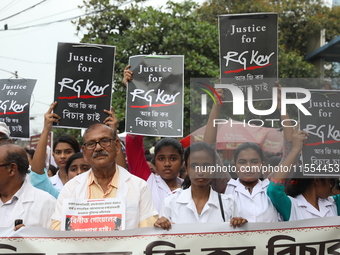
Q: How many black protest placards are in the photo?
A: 5